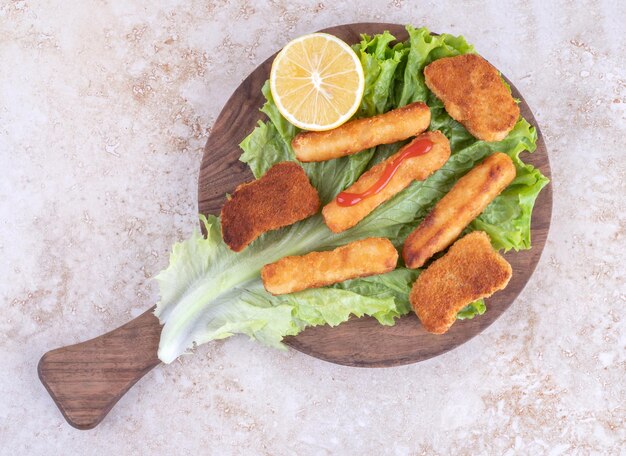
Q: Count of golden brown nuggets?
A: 3